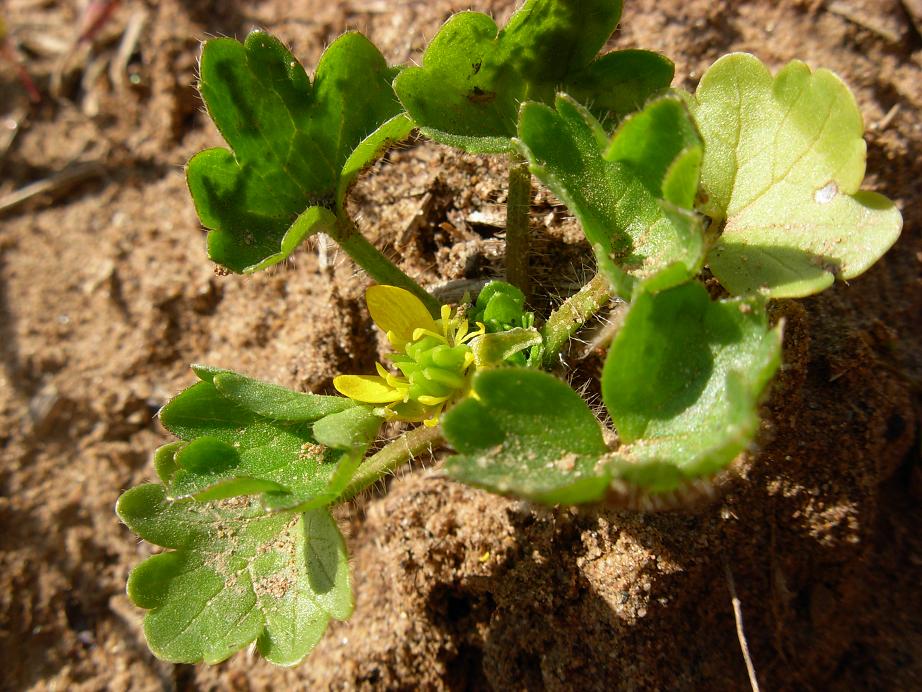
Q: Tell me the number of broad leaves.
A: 7